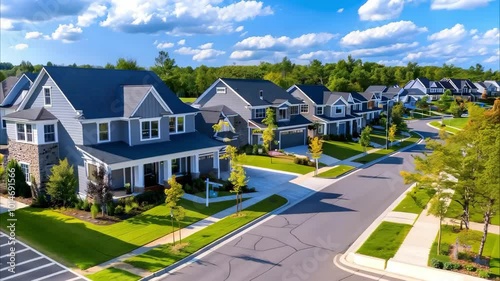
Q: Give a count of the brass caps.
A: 0